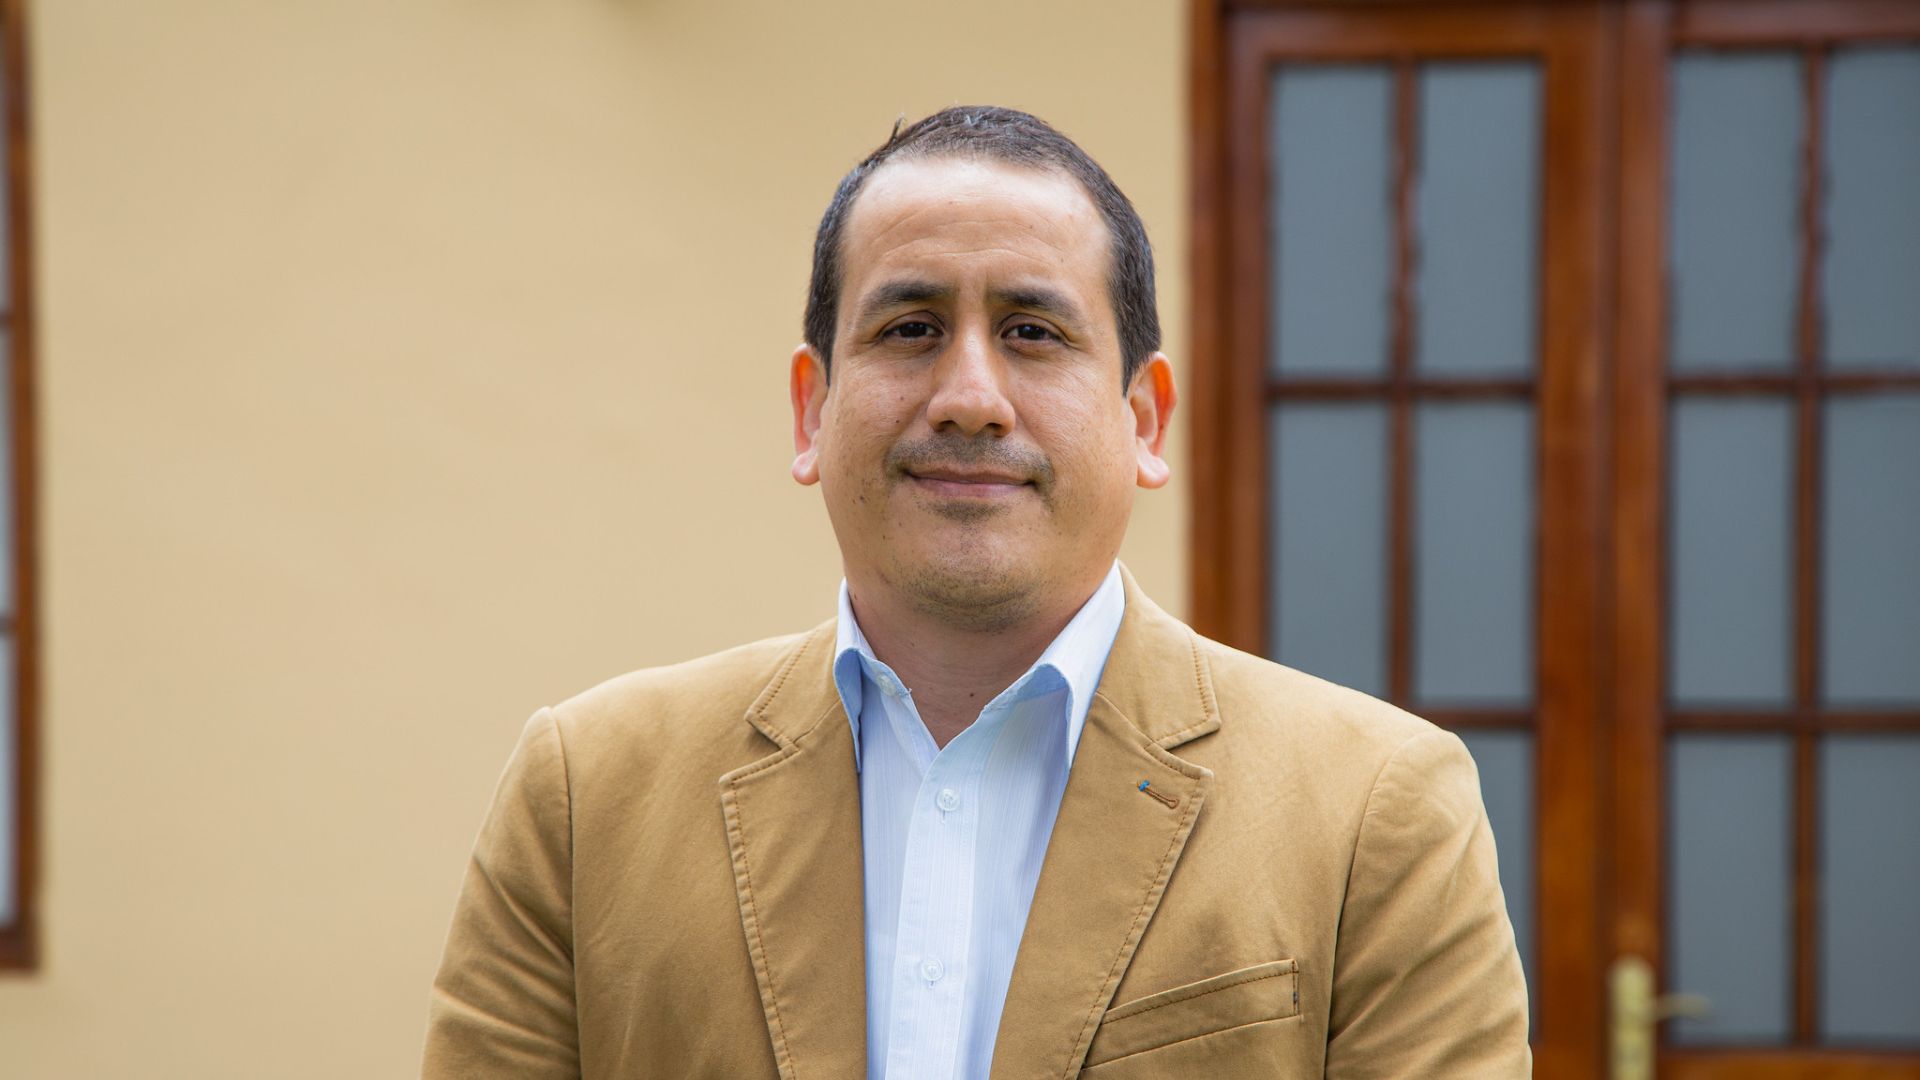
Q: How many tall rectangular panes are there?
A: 11